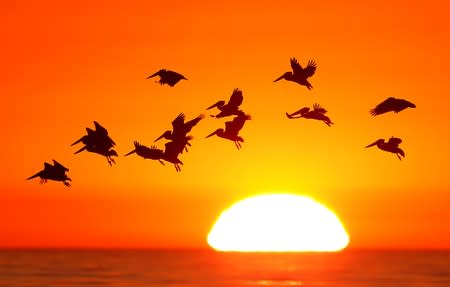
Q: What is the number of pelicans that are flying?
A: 13